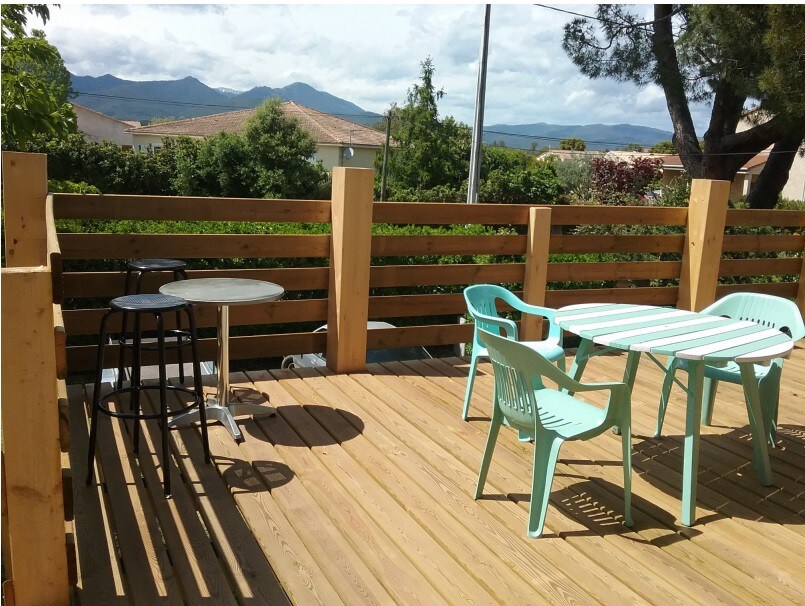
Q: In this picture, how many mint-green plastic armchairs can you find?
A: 3